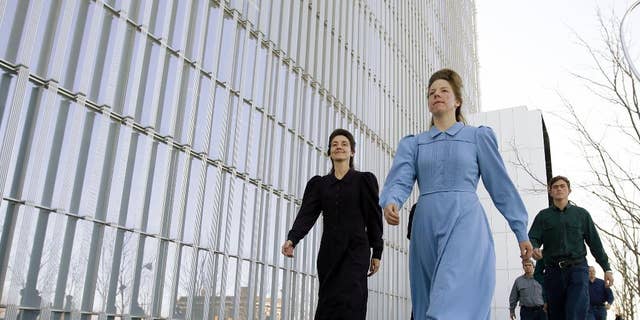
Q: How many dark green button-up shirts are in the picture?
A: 1